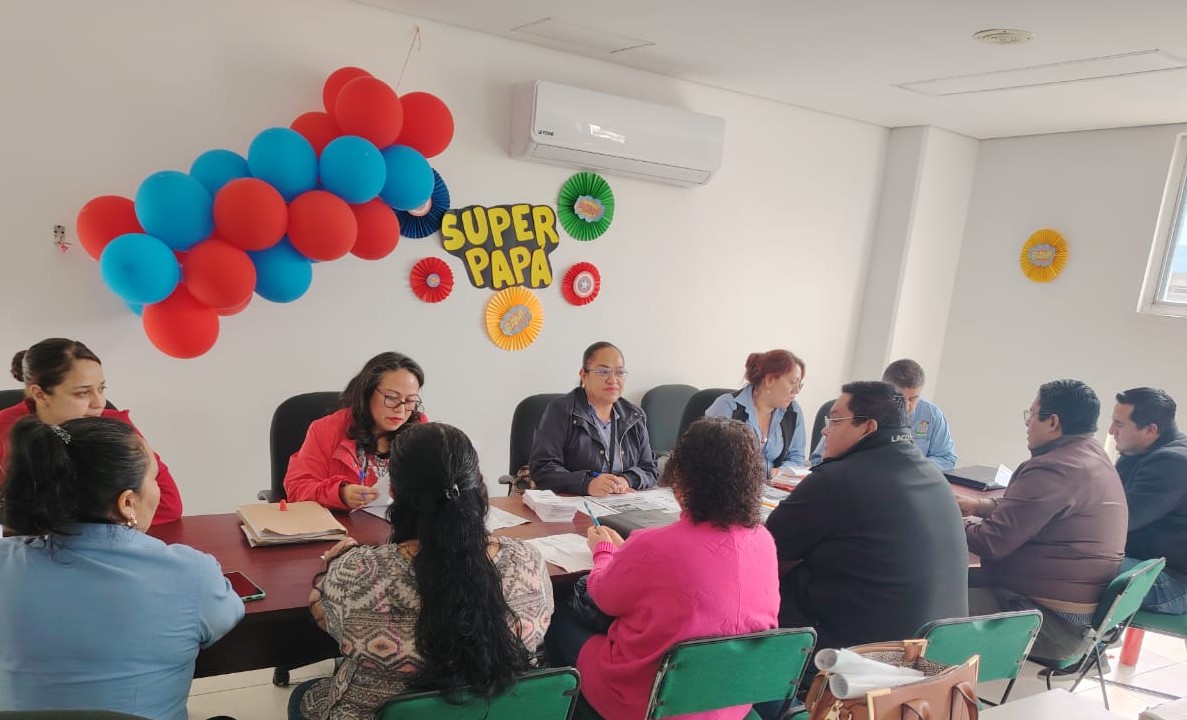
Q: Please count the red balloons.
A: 11